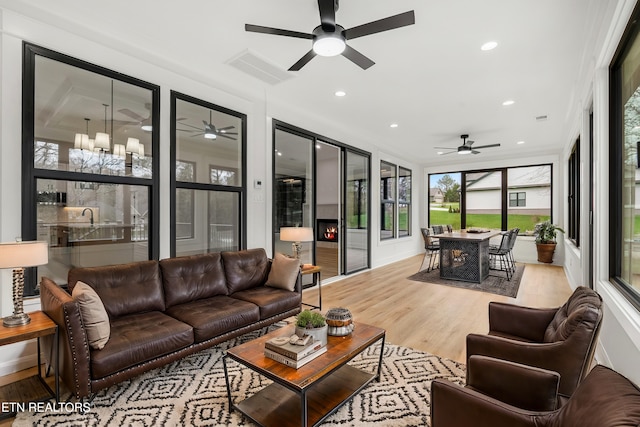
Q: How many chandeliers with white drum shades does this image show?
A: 1